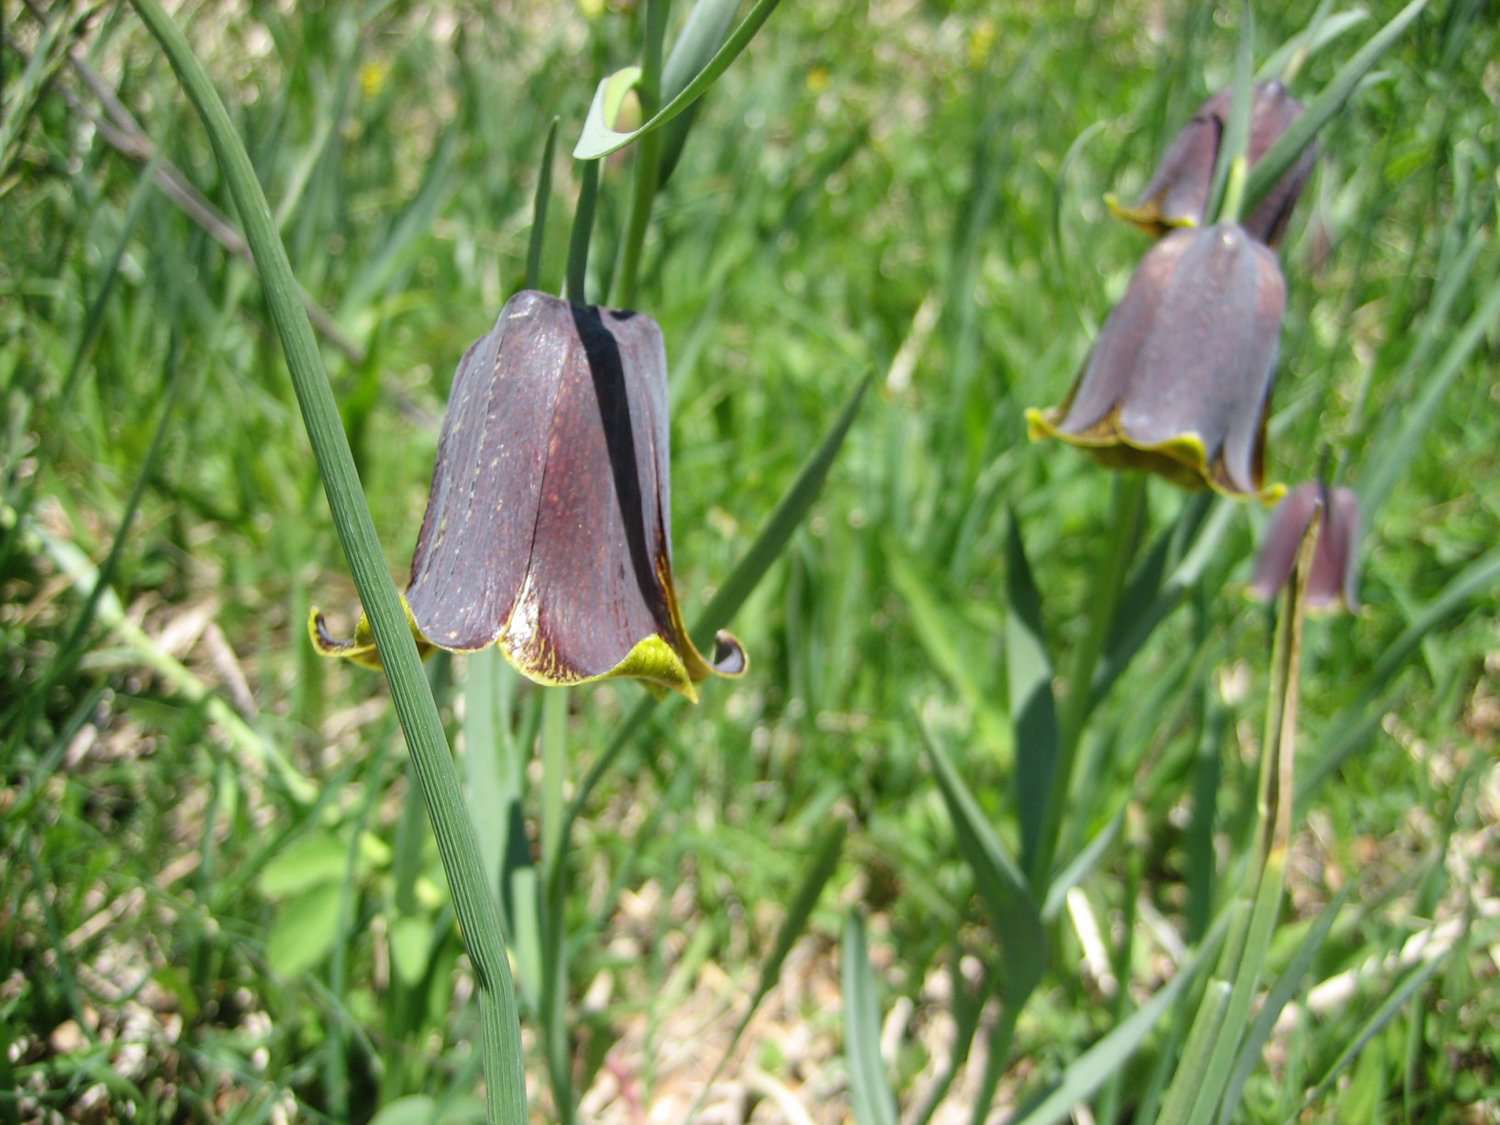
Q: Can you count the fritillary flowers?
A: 4